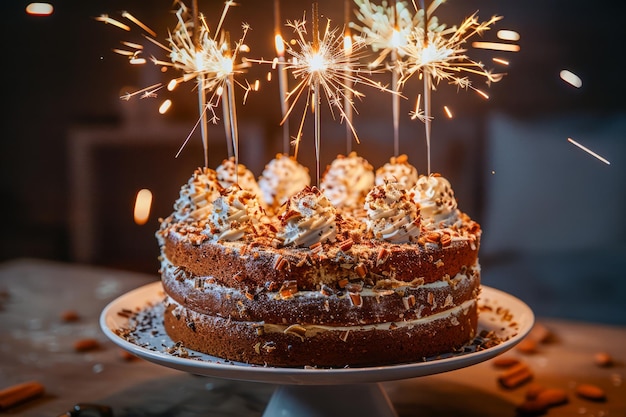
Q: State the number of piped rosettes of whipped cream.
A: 9